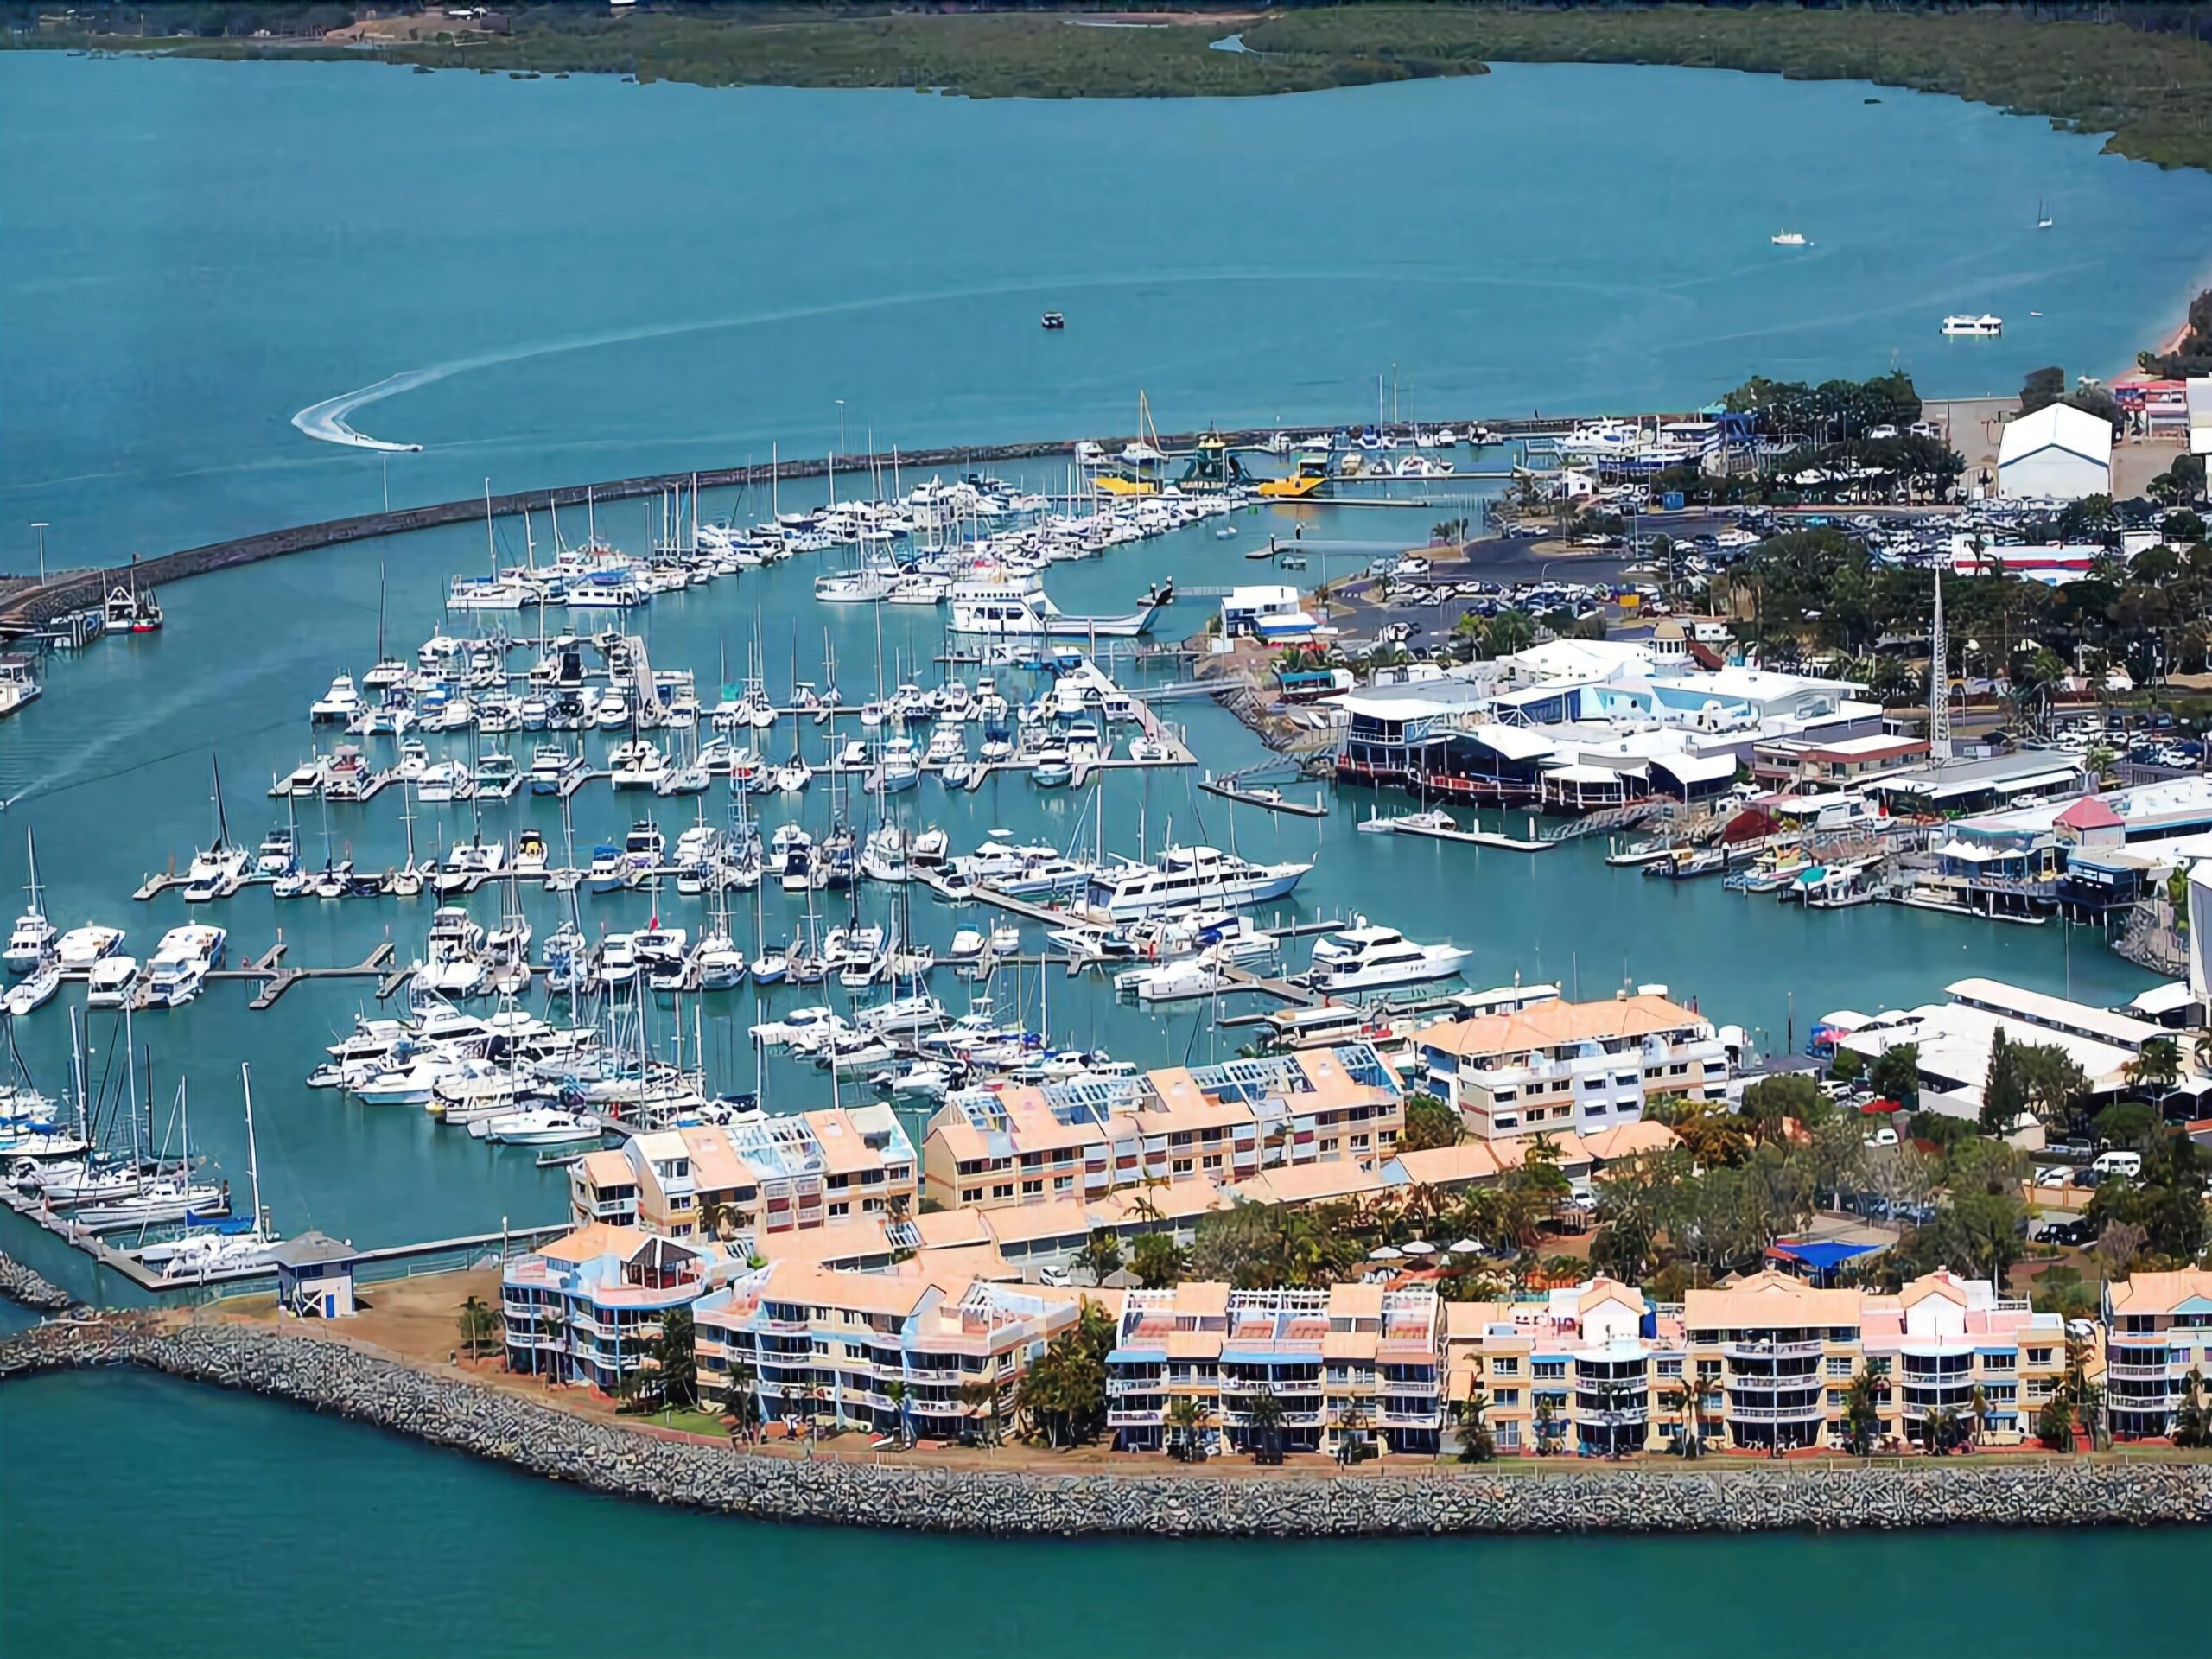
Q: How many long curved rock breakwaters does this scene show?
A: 2